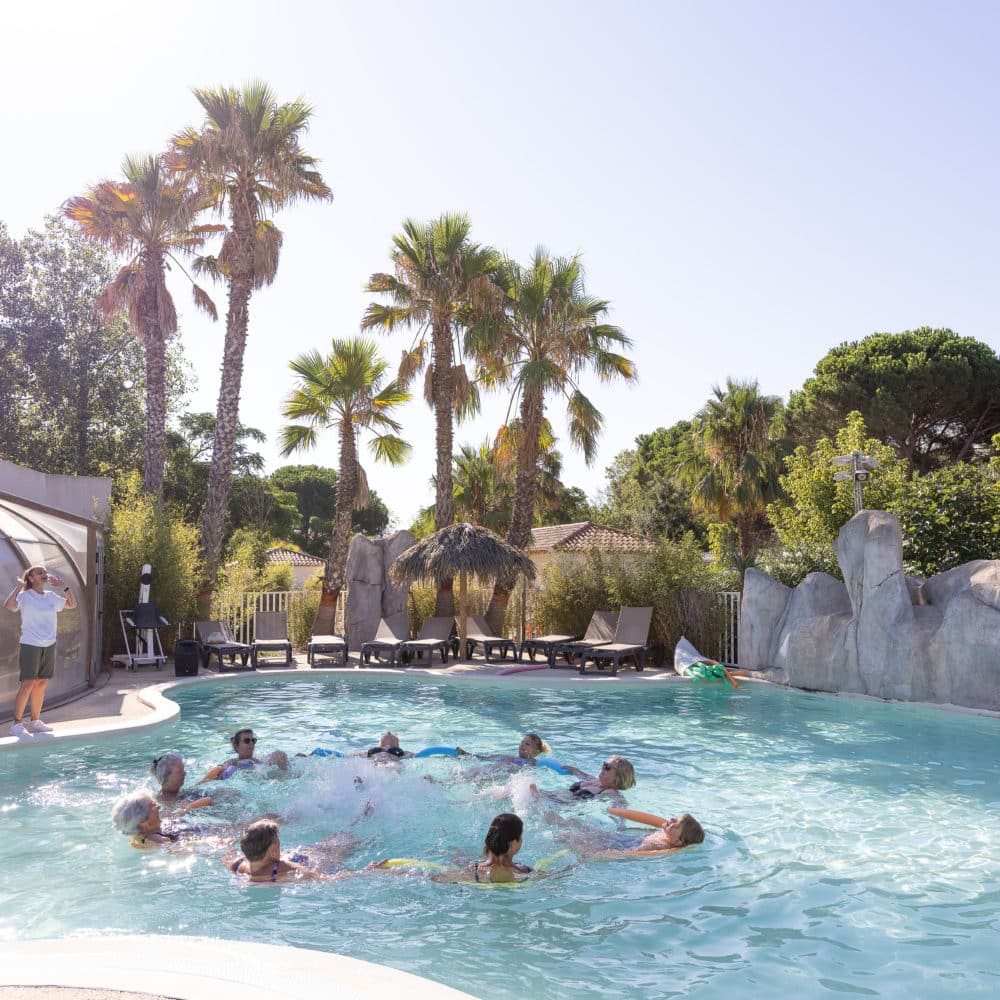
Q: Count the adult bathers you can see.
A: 9